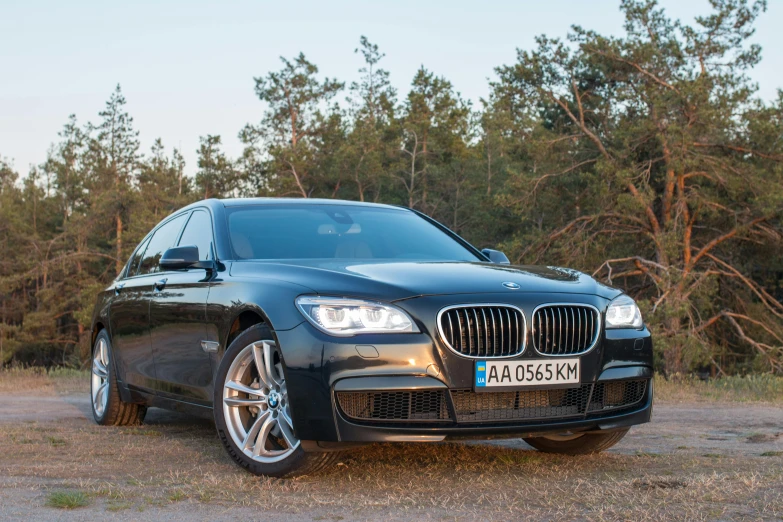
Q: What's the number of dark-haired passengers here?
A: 0